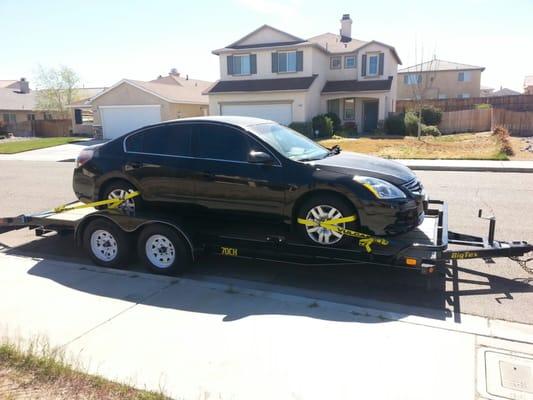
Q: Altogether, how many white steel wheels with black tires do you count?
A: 2